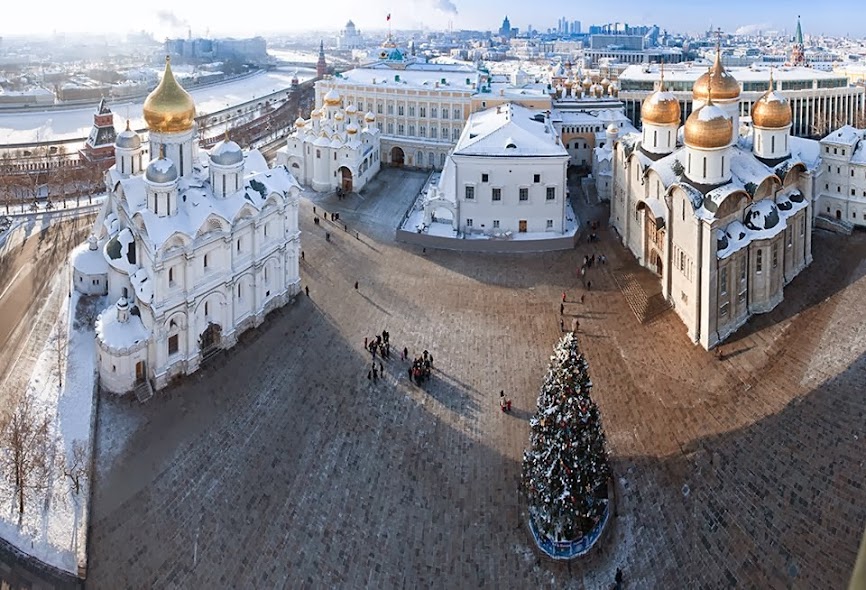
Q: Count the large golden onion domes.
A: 5